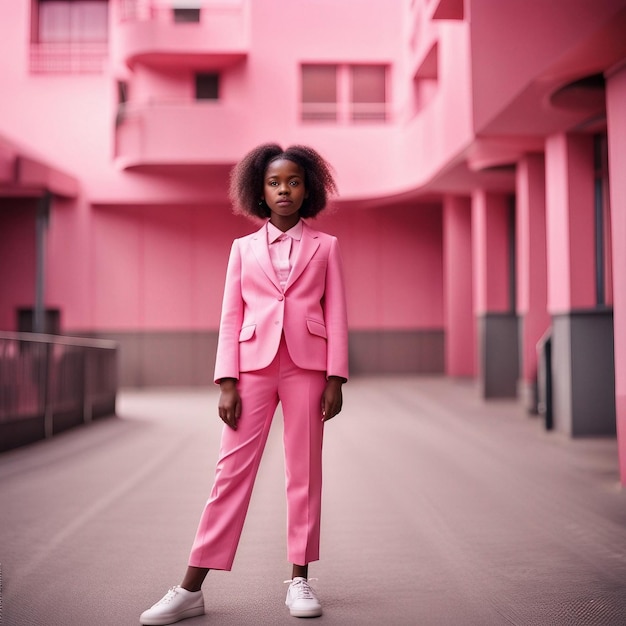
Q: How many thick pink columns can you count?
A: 5